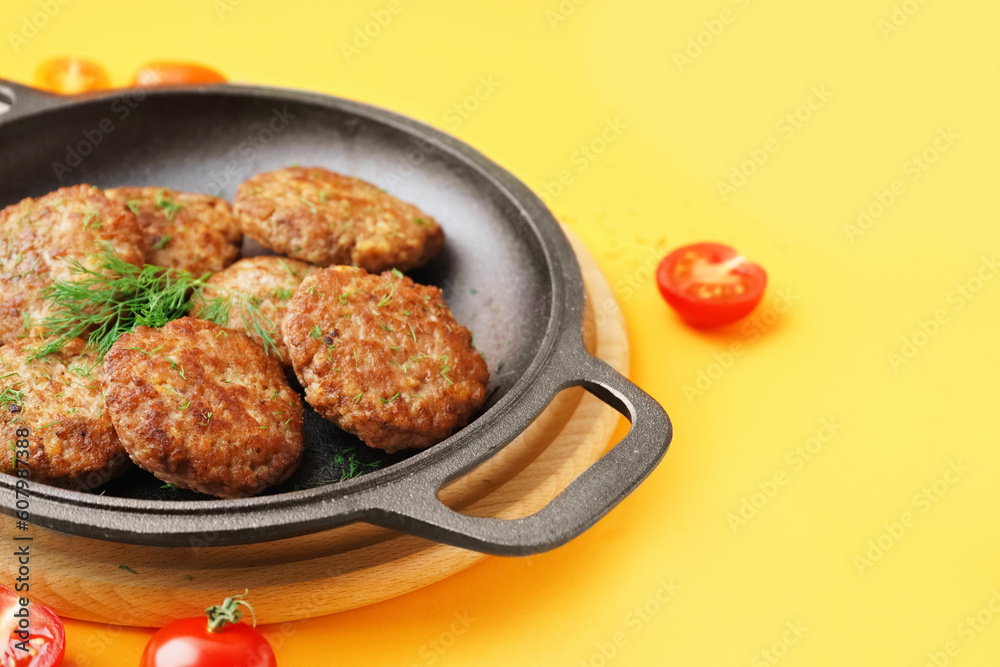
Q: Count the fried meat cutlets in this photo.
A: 7